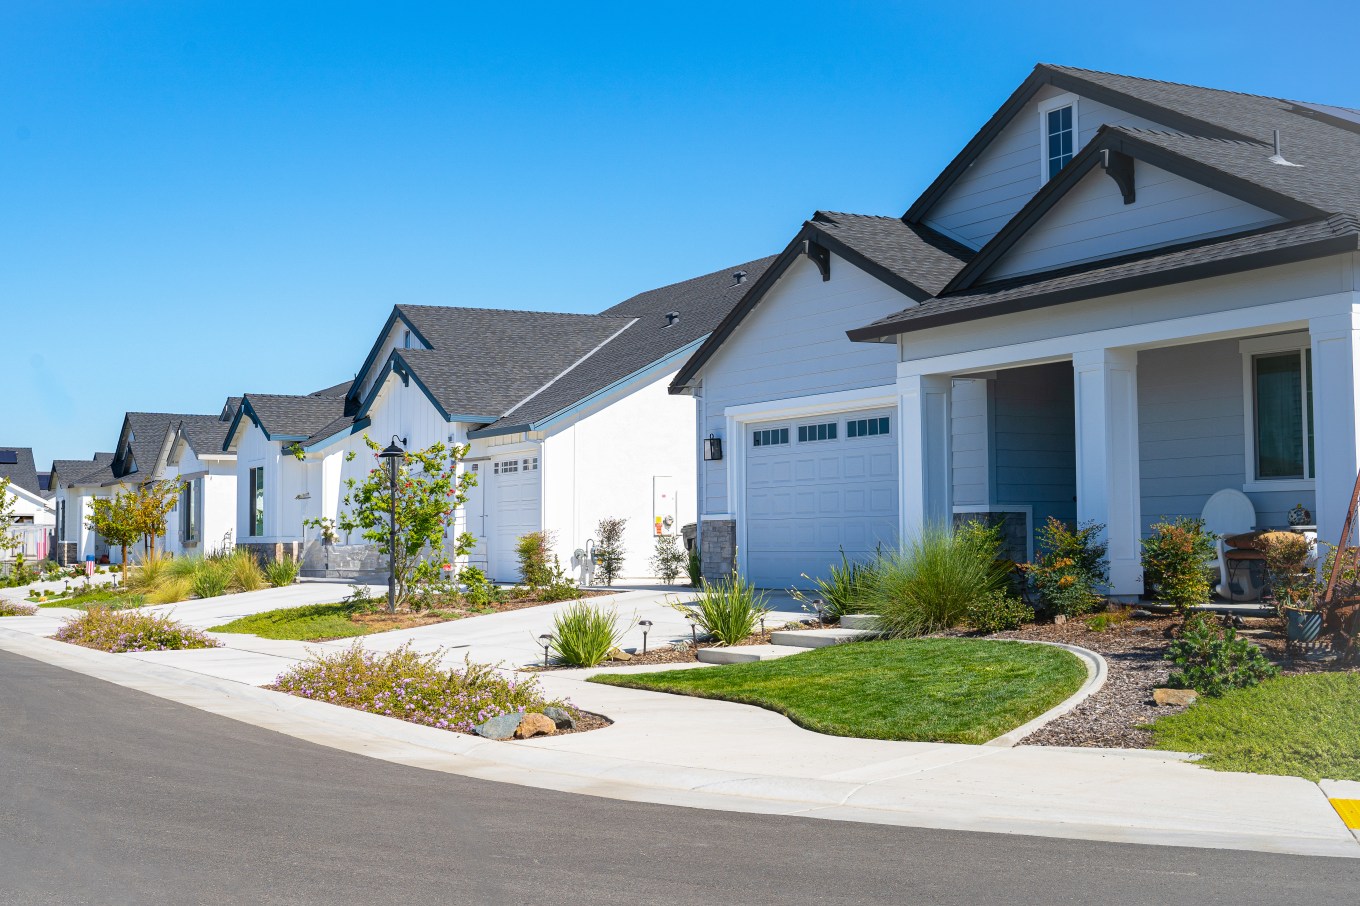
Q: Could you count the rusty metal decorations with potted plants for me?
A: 1